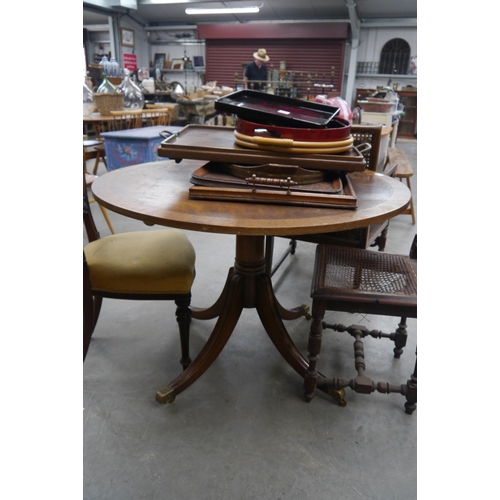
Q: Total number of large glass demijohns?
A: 3